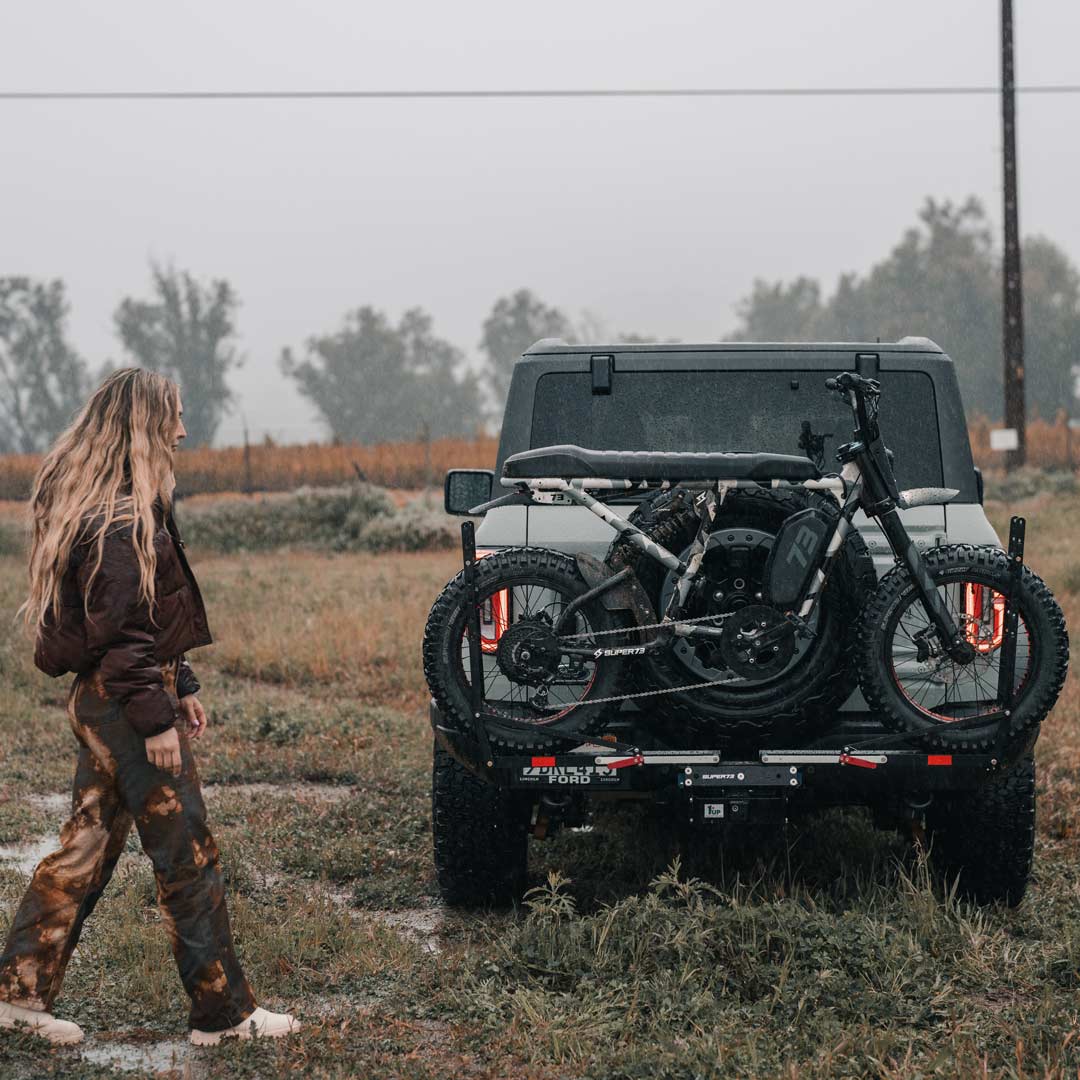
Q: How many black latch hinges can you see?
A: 2